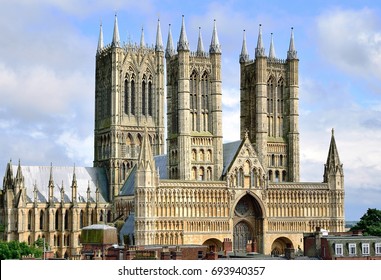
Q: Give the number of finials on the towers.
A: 12